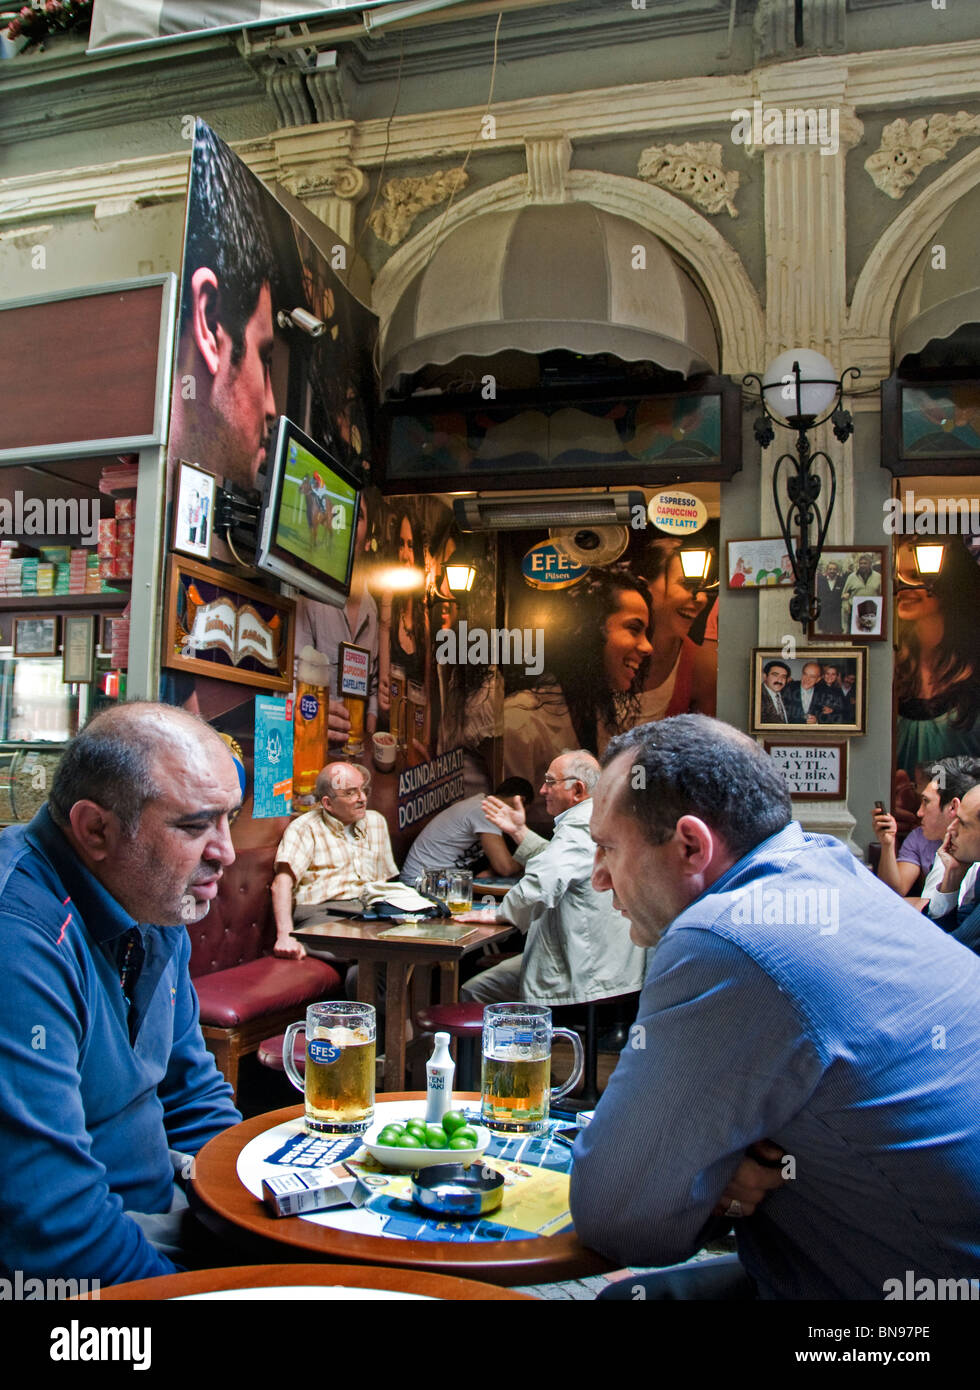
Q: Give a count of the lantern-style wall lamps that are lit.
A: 3